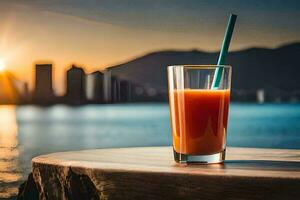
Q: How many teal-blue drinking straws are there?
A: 1